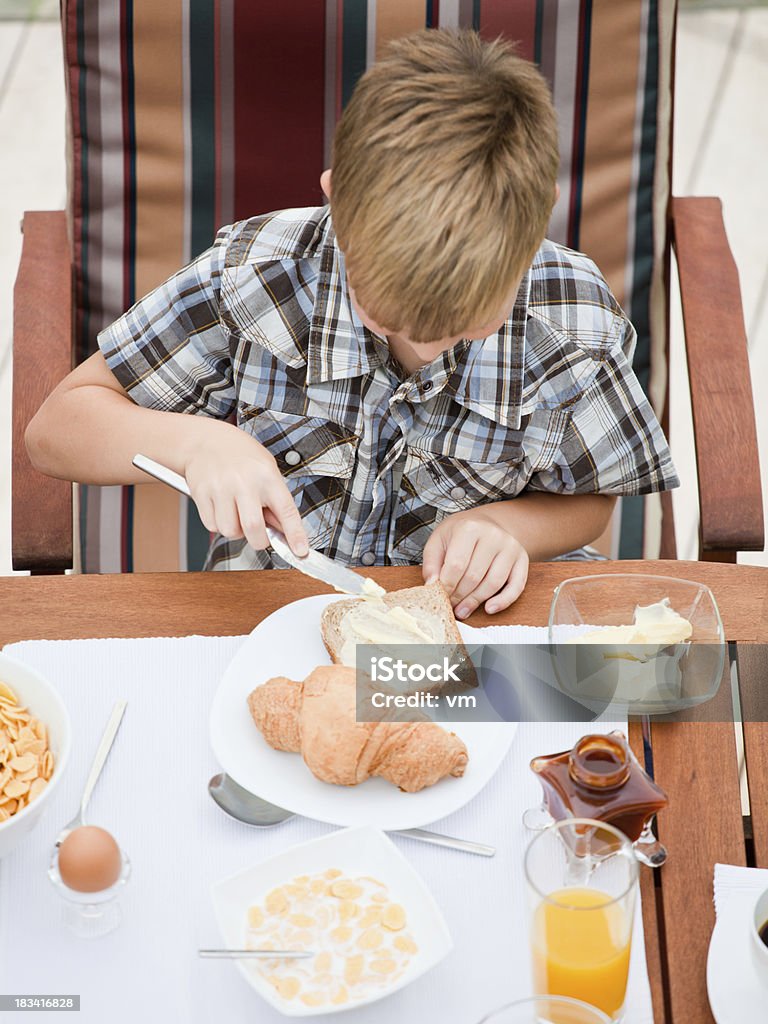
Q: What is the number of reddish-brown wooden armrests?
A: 2